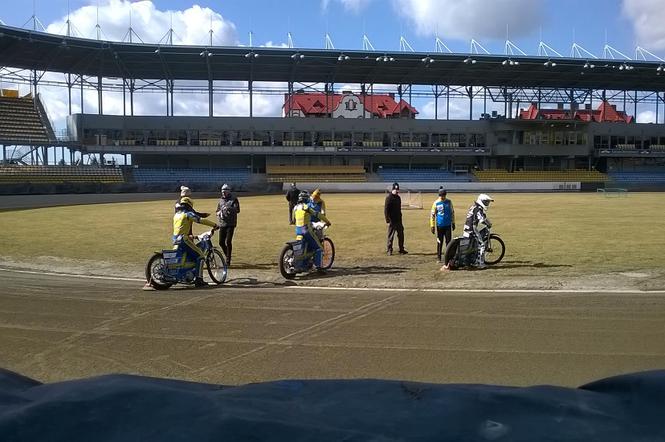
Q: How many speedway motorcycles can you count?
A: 3